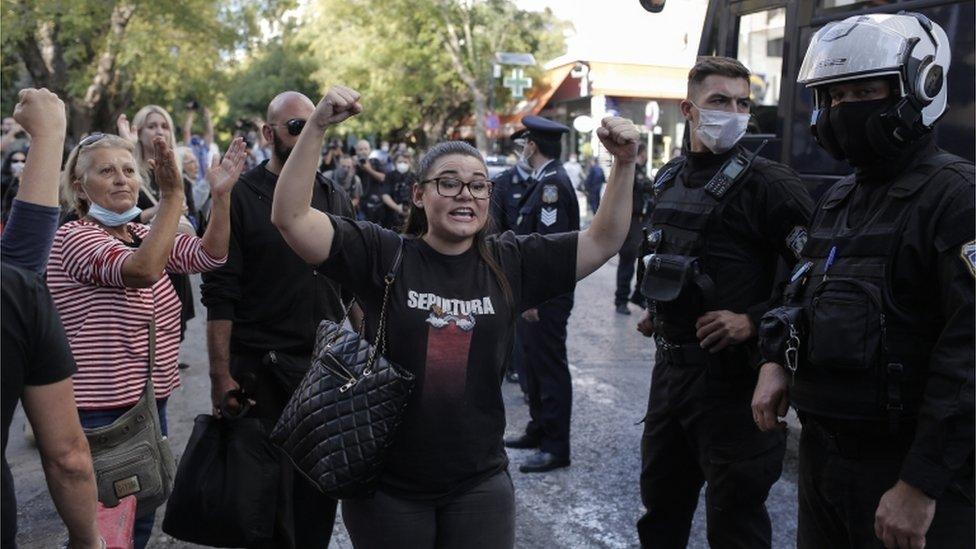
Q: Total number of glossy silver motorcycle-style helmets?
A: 1